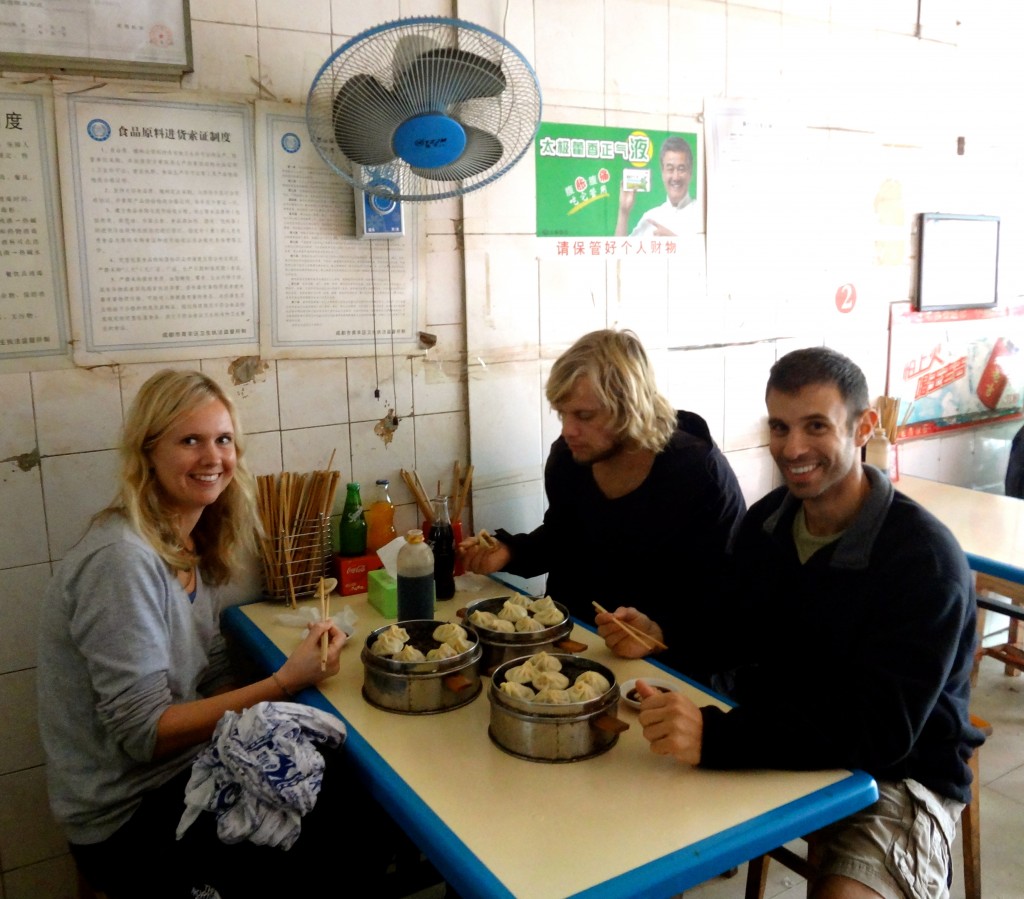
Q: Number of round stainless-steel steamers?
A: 3